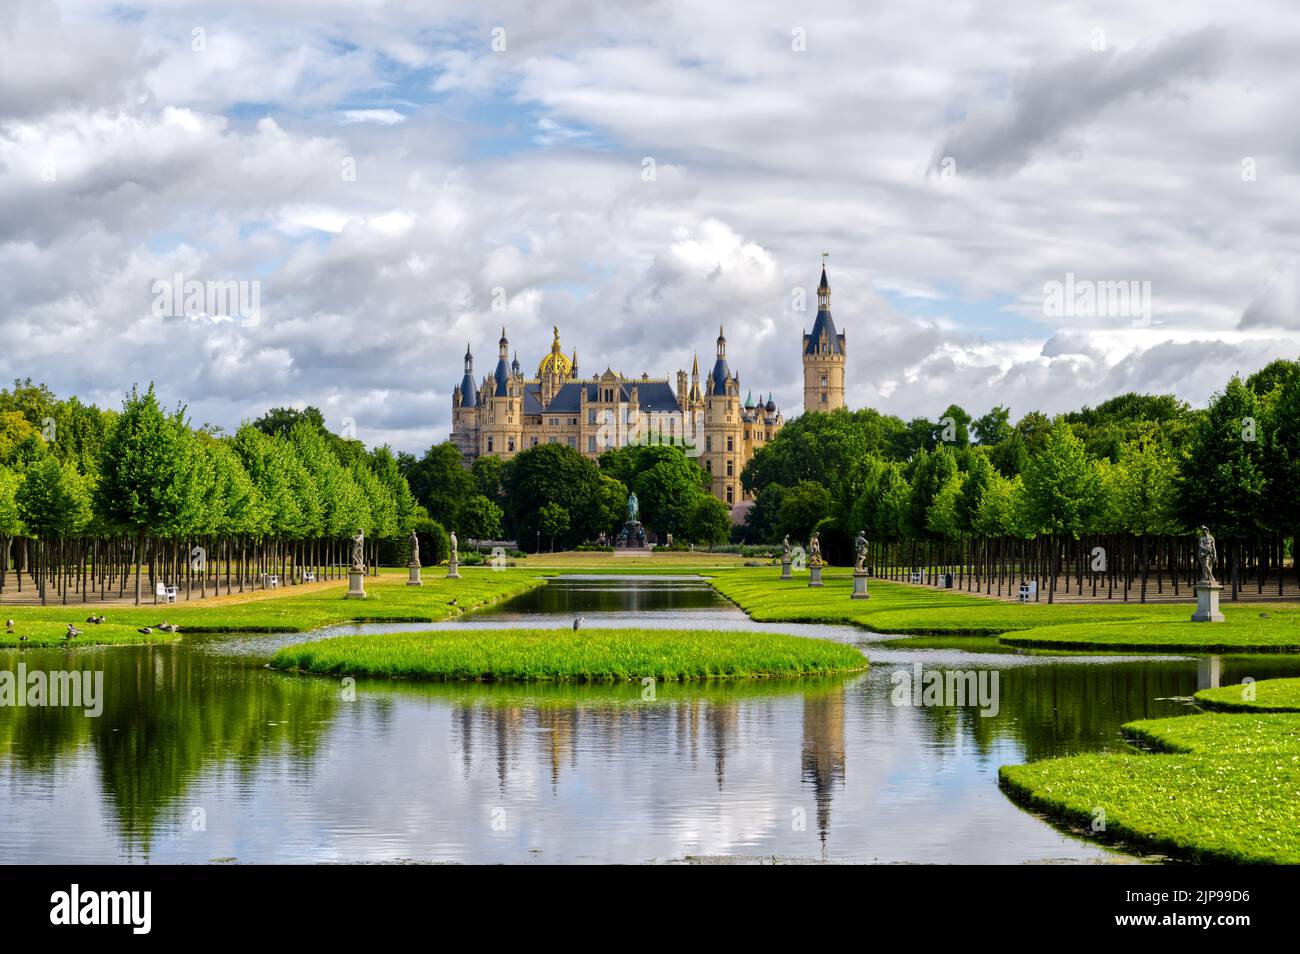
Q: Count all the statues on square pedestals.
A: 7